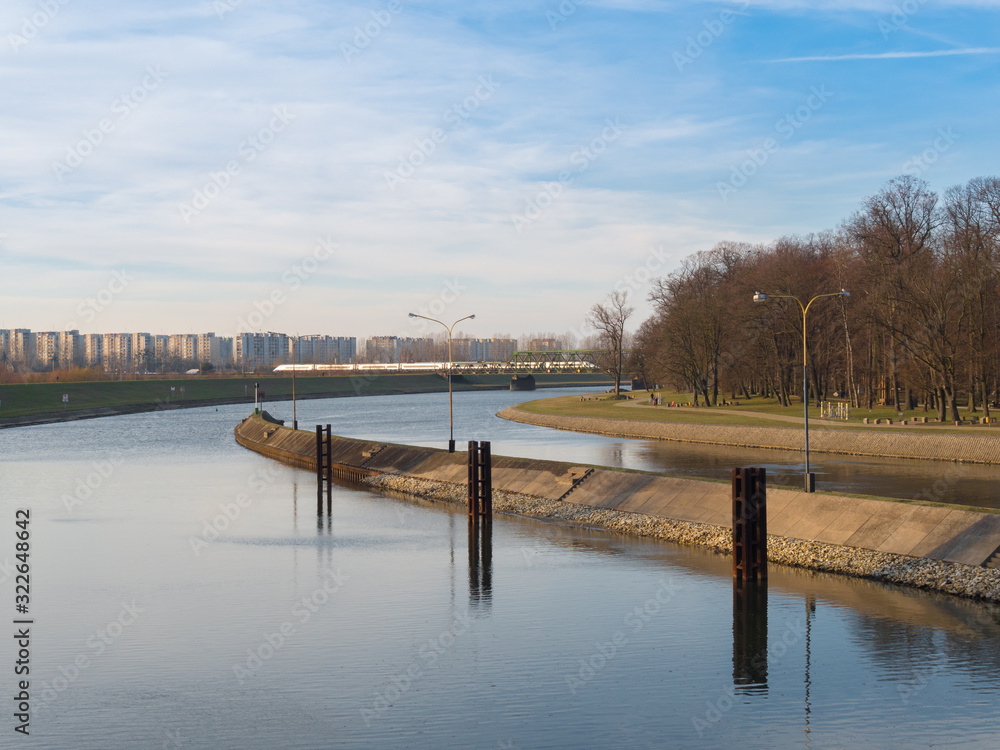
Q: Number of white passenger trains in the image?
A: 1